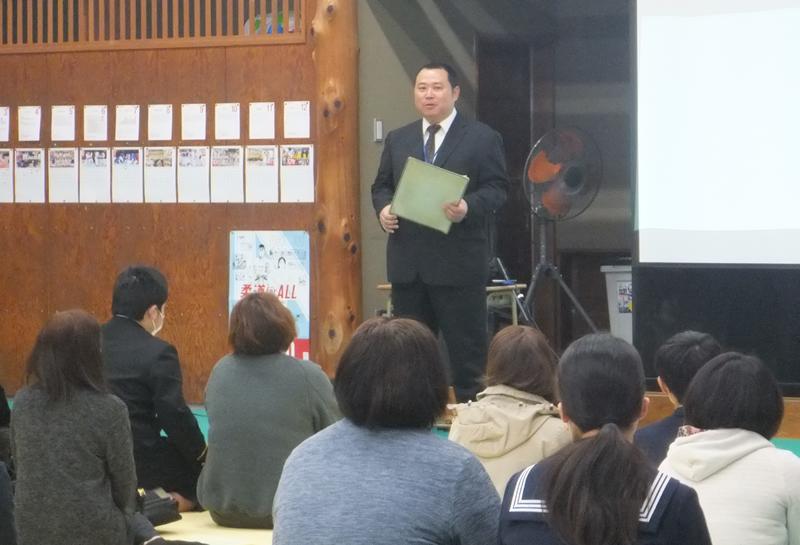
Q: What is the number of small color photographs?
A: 10